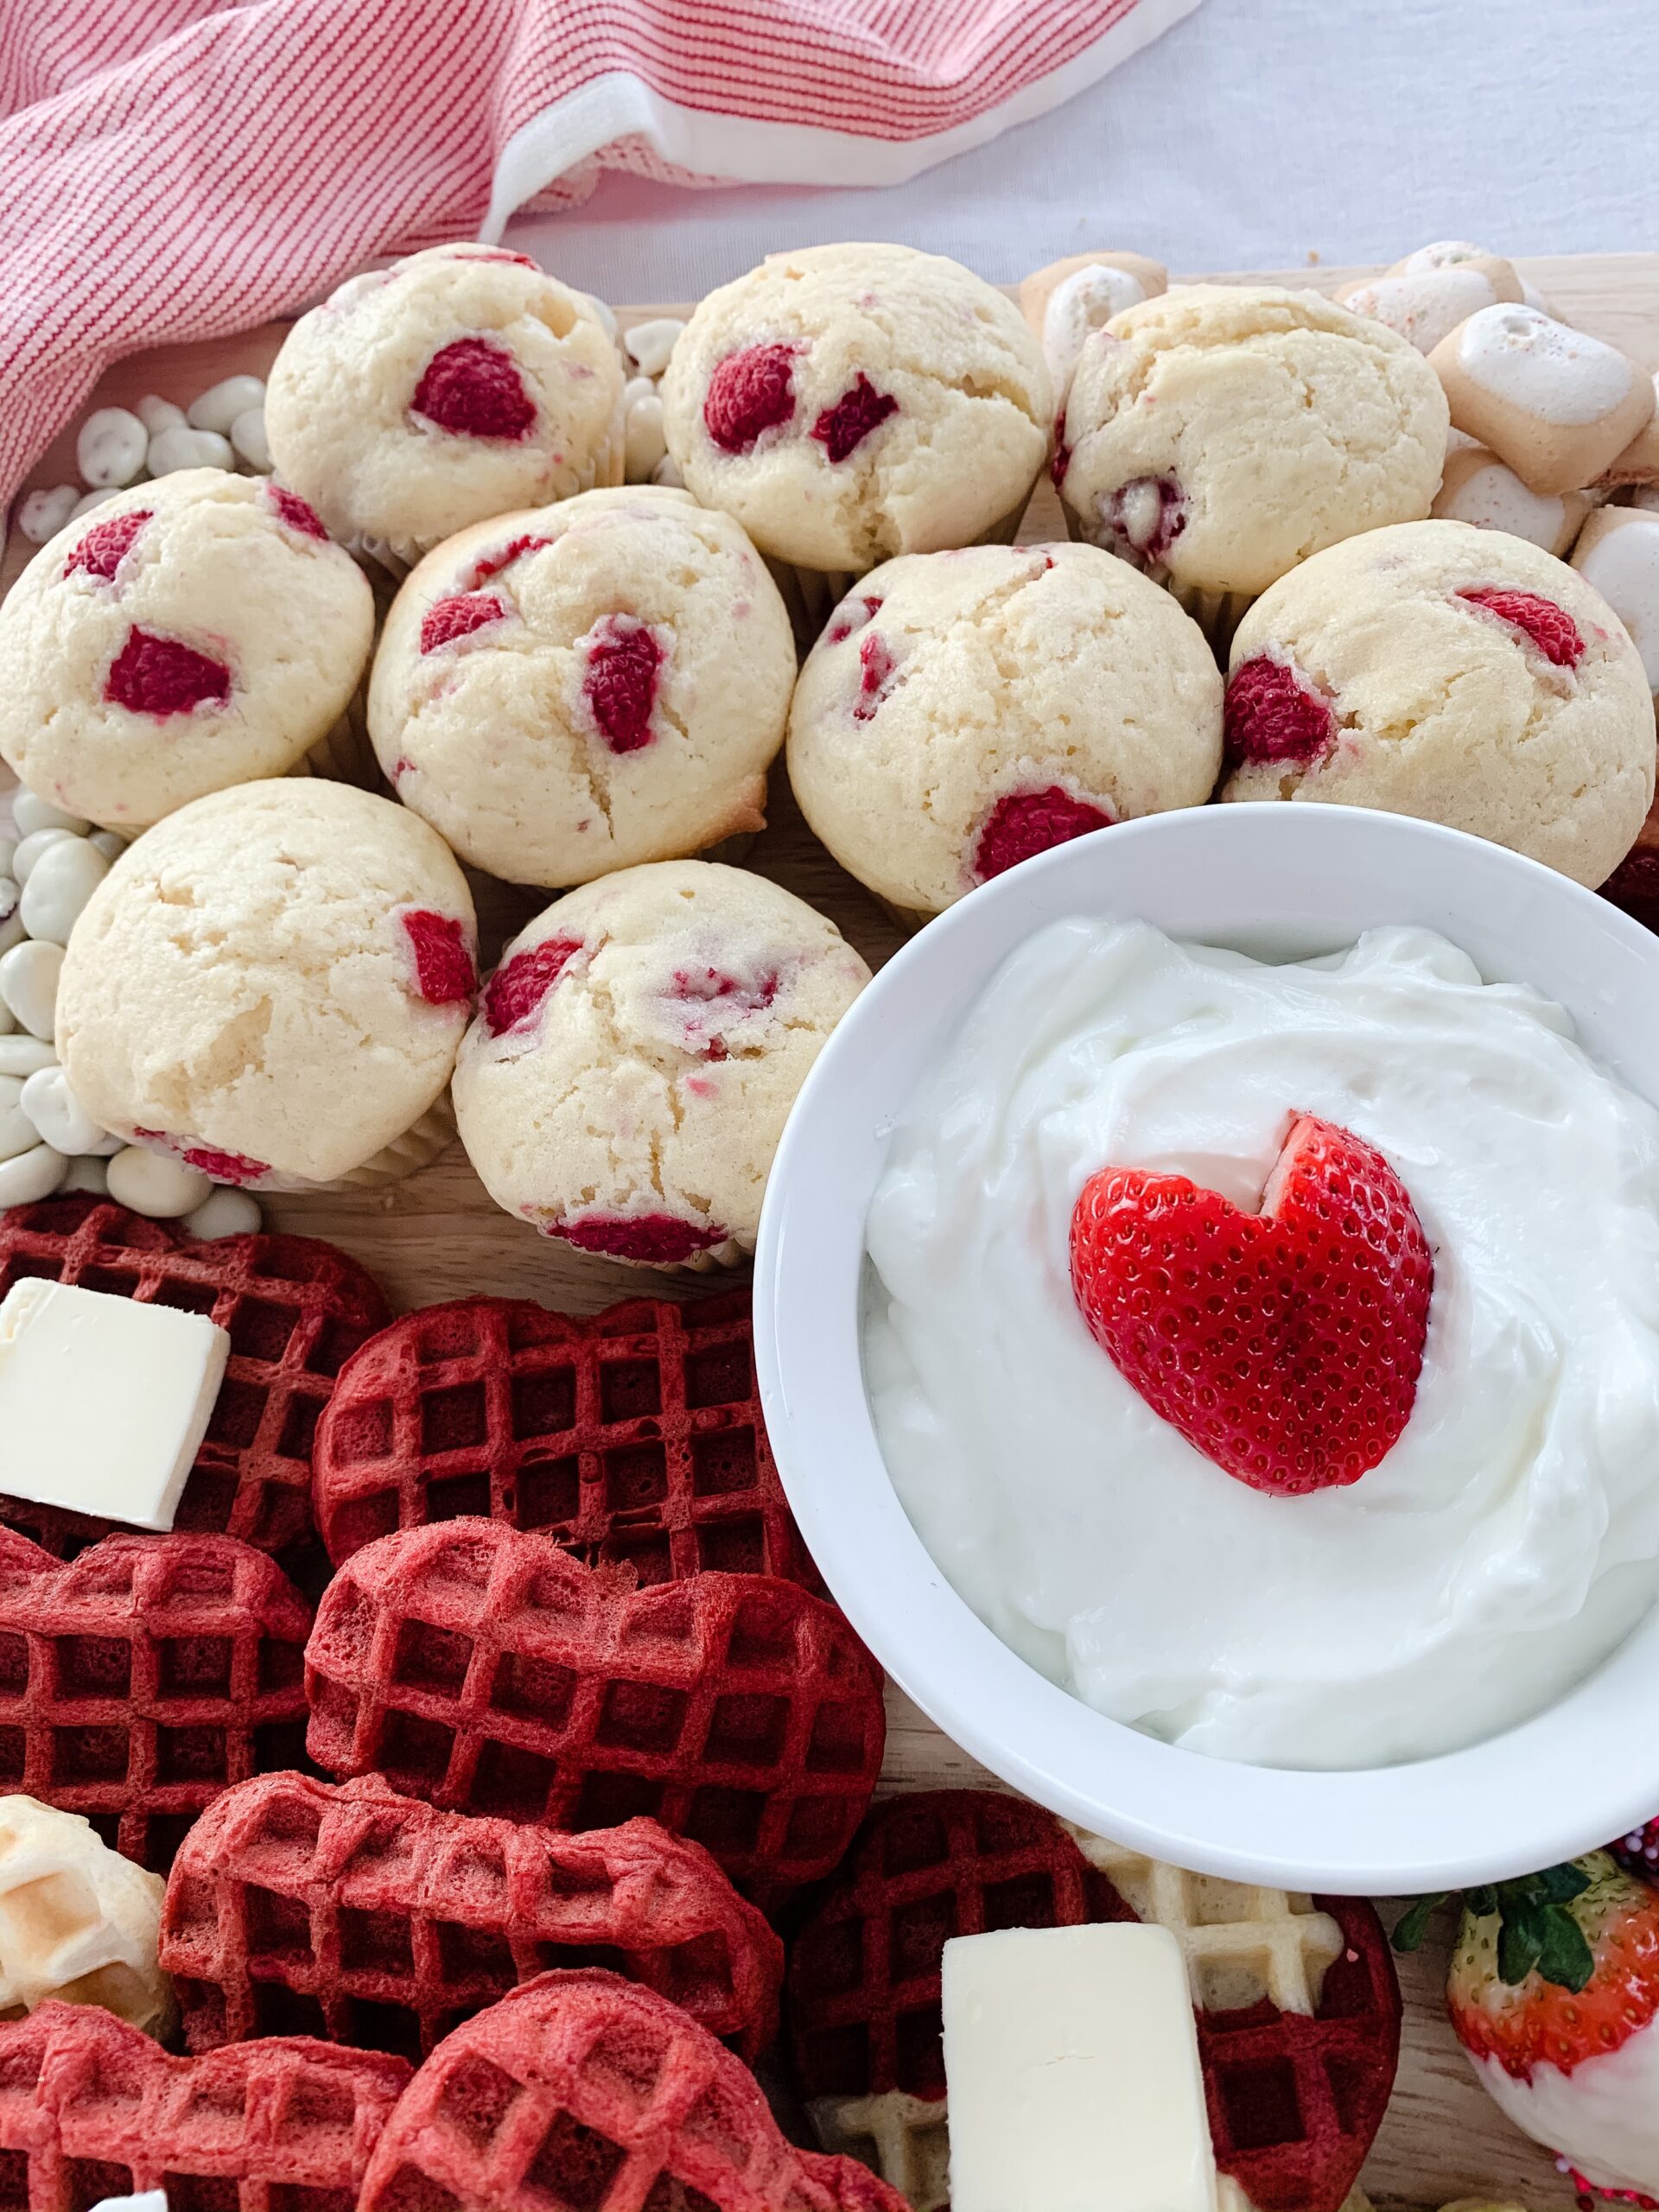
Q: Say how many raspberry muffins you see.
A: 9